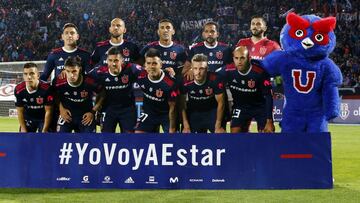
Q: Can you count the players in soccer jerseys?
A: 11